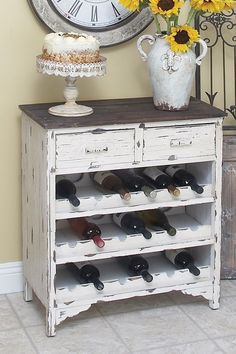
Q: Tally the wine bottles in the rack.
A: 11